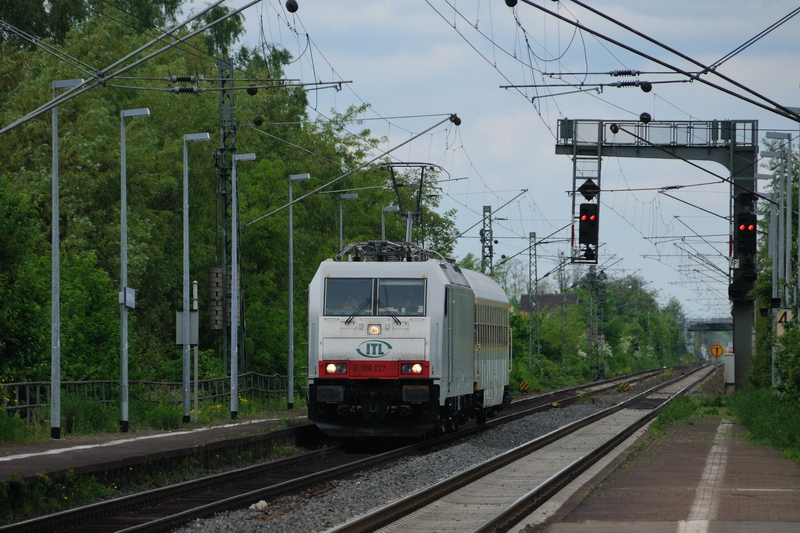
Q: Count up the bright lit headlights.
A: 3